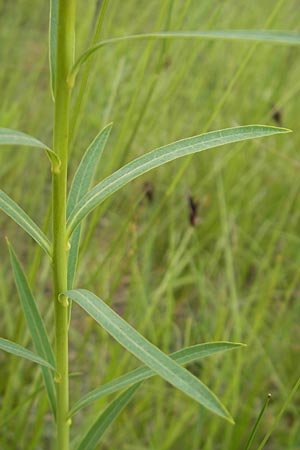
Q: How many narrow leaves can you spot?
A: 11